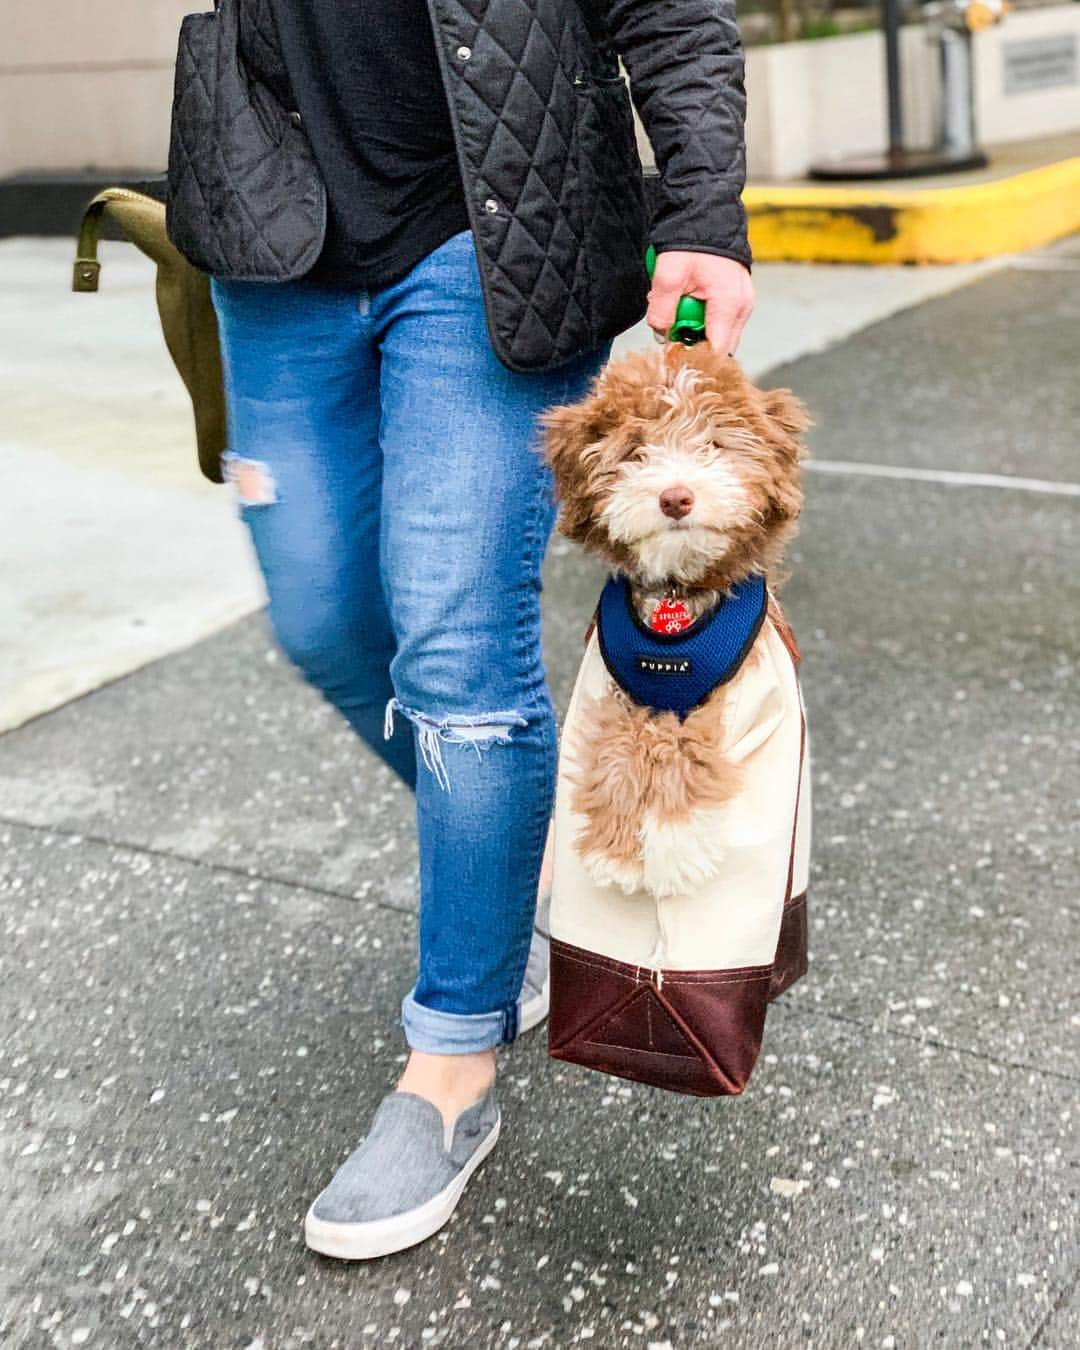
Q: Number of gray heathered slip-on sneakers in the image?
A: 2